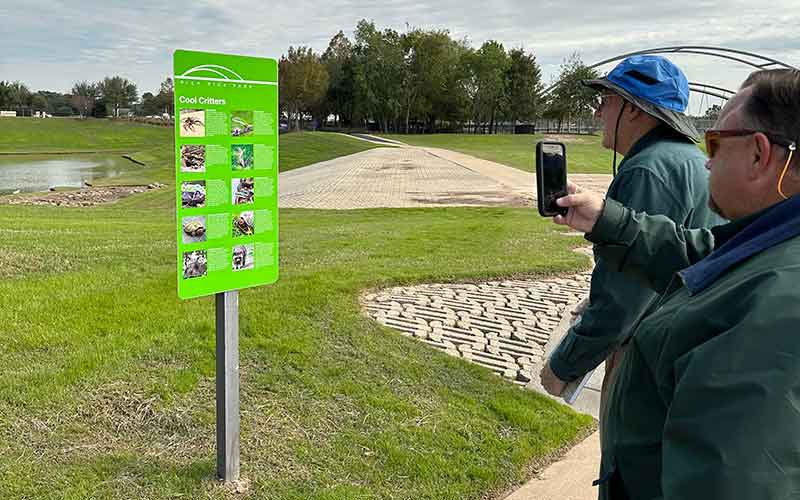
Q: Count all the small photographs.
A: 10